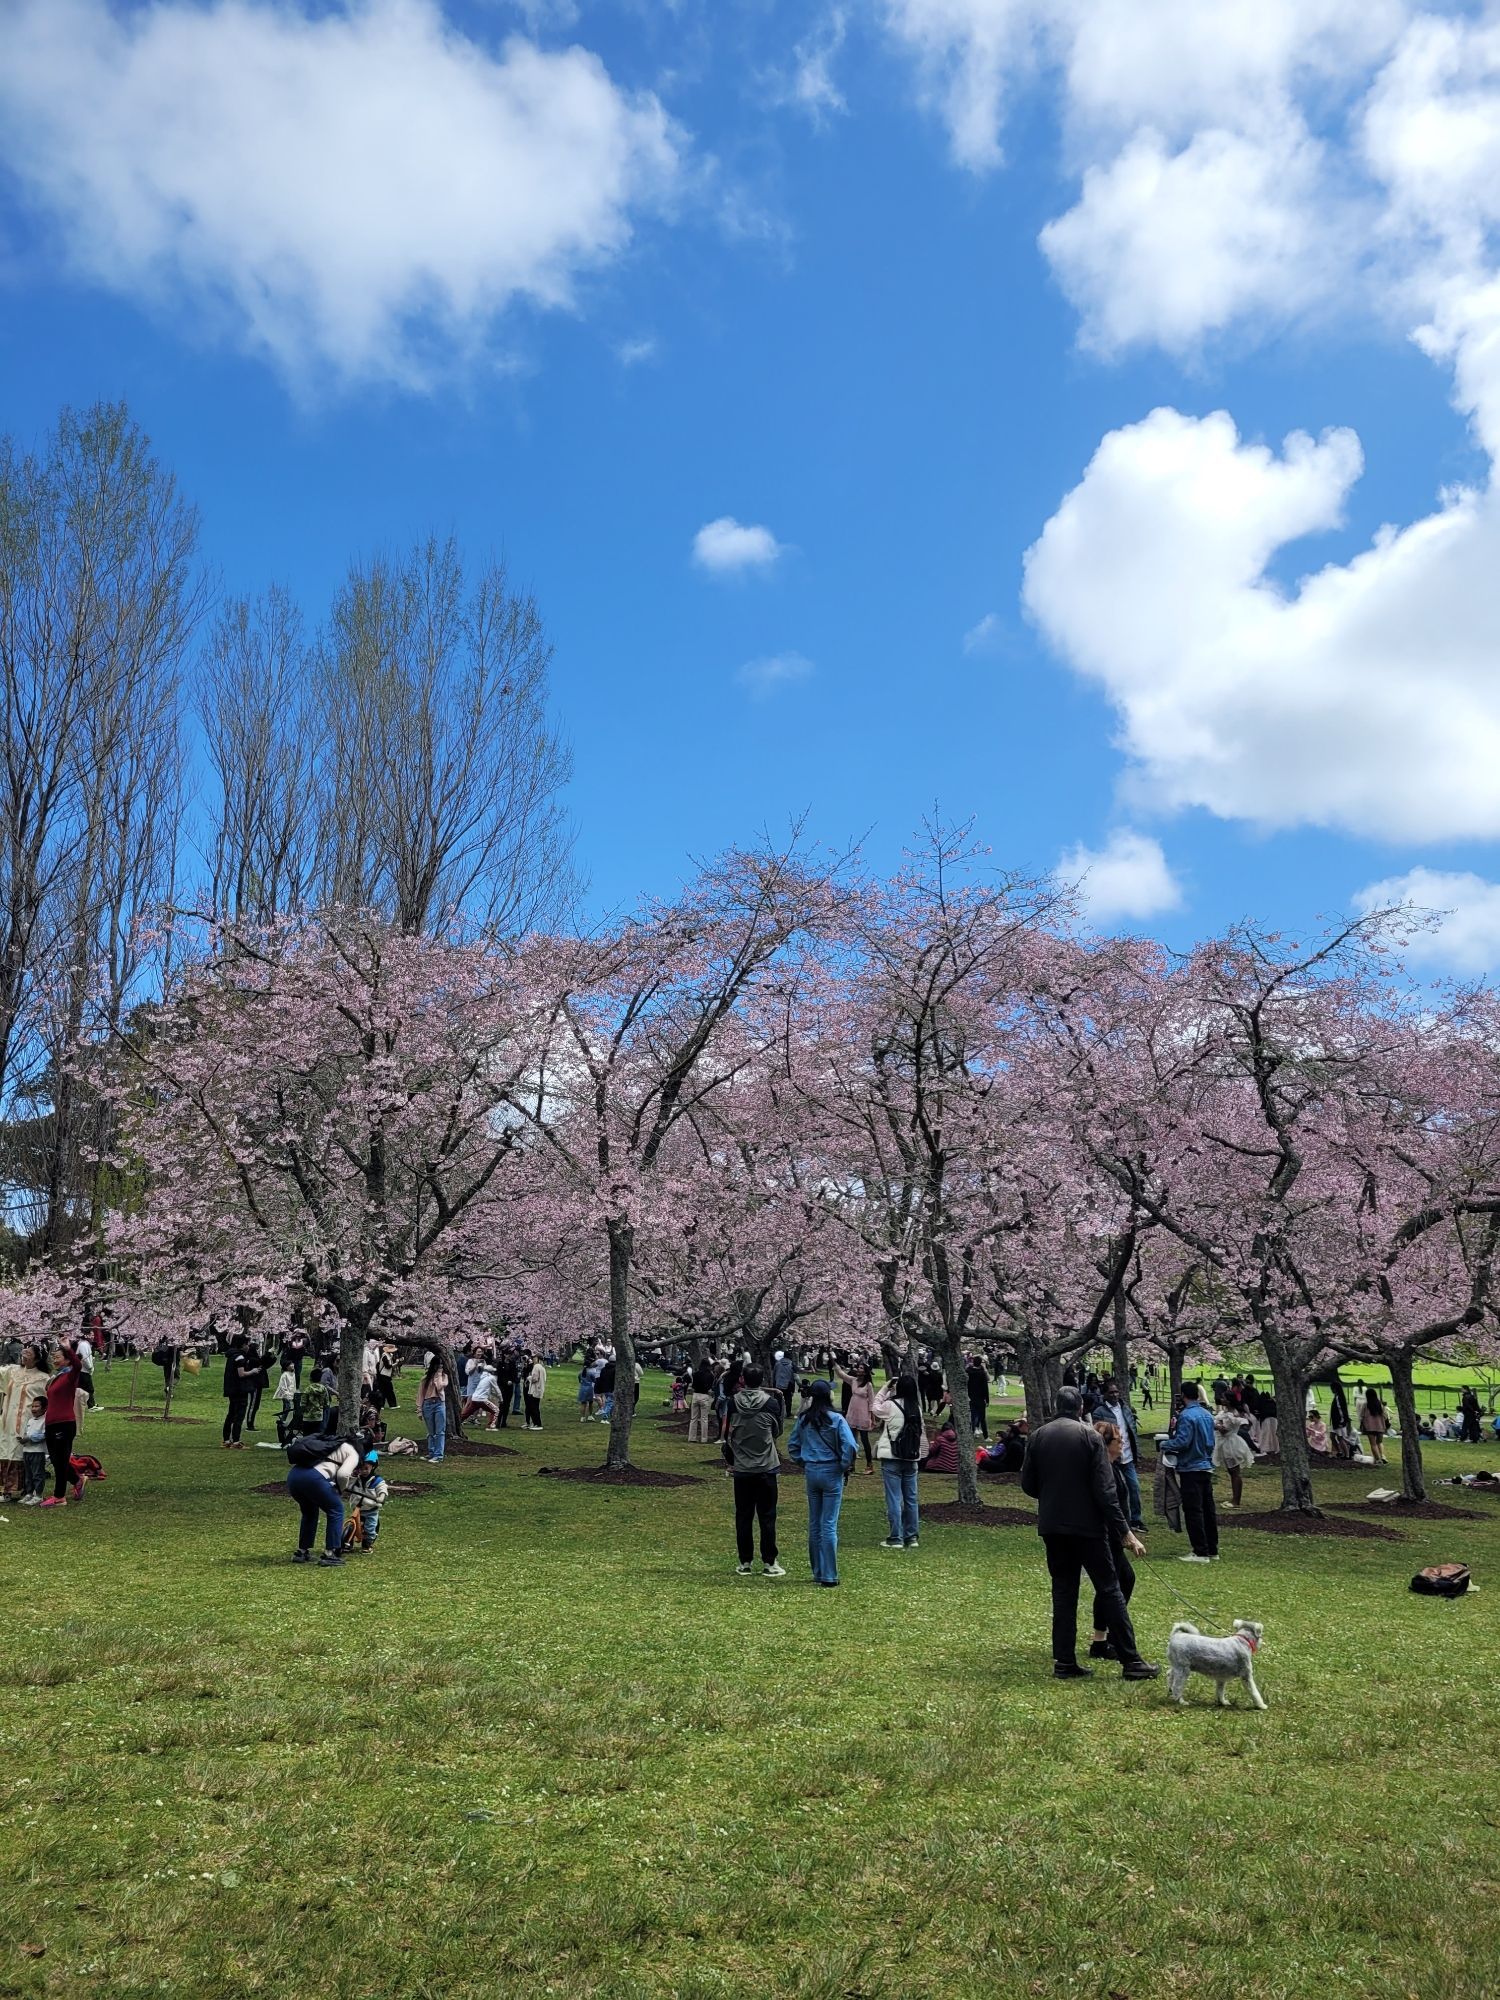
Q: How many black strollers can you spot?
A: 1